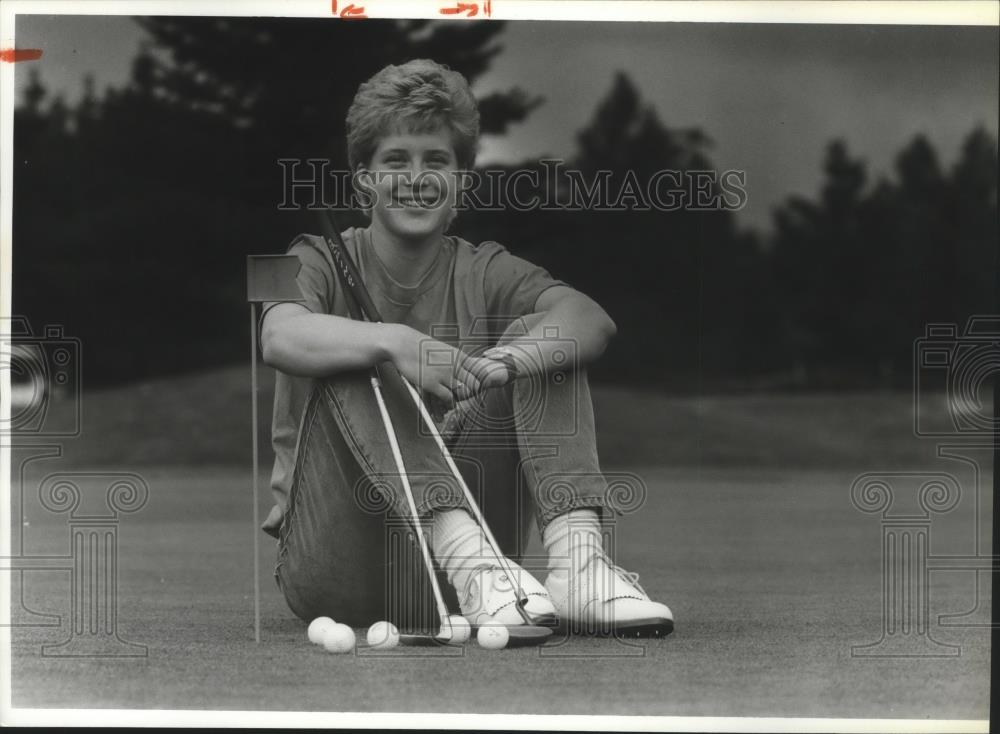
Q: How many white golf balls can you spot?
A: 5